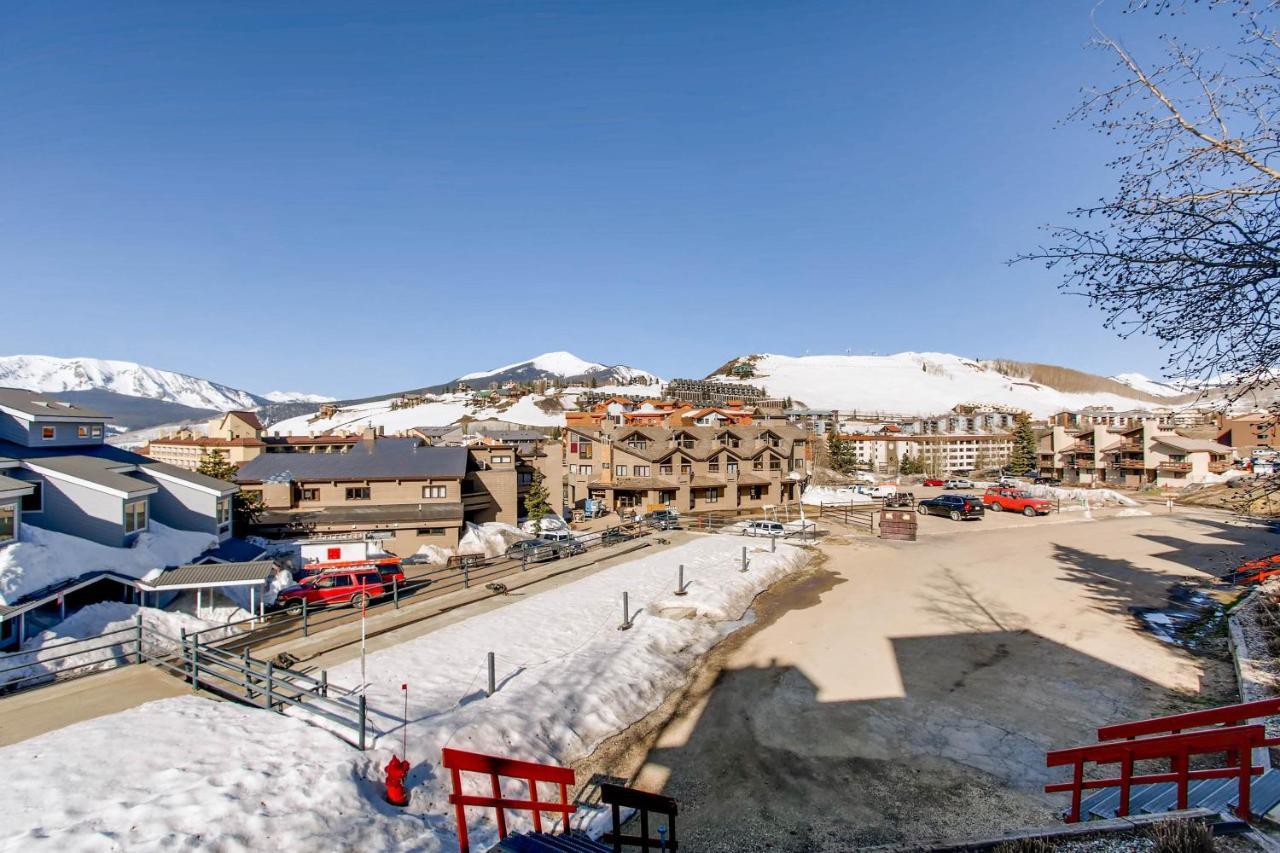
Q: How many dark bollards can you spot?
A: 5